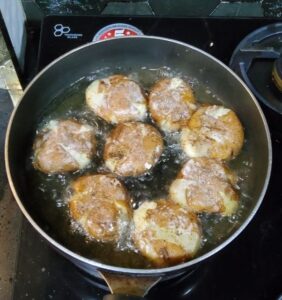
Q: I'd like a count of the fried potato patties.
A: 8